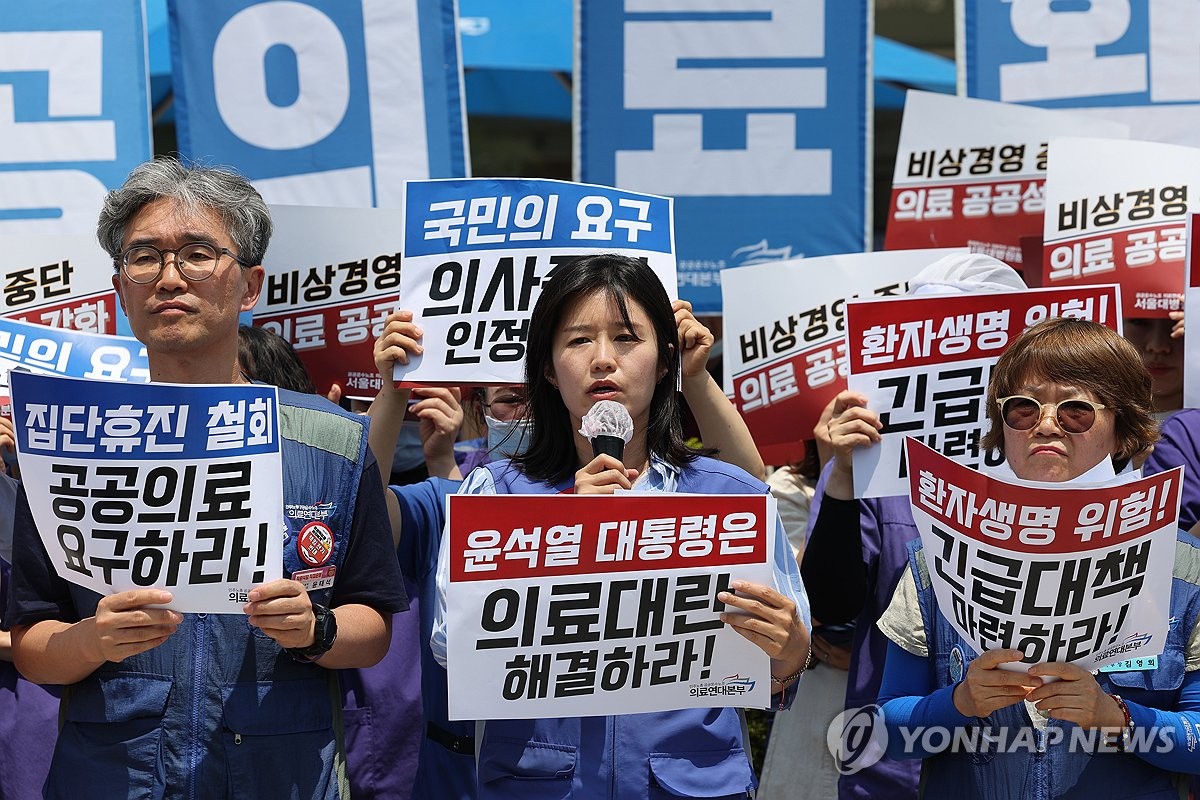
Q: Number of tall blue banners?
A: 4